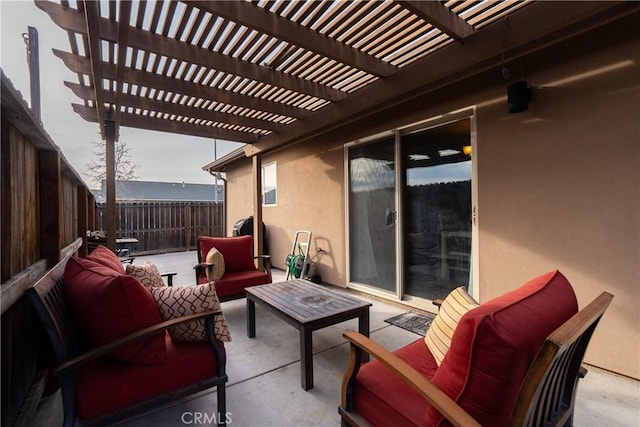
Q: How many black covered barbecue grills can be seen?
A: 1